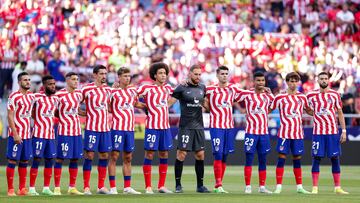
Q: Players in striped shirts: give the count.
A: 10